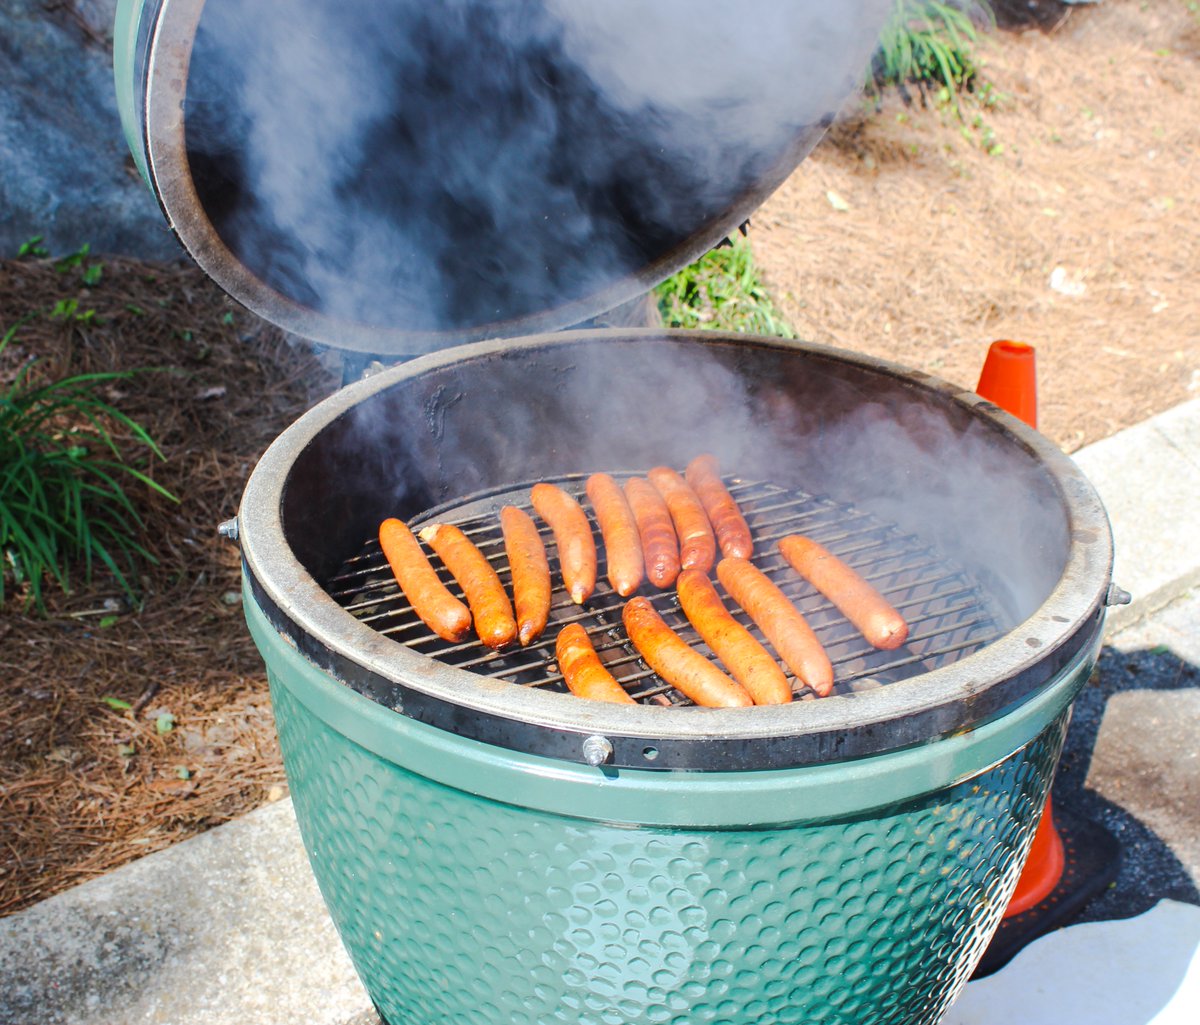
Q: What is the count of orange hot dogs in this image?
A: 13